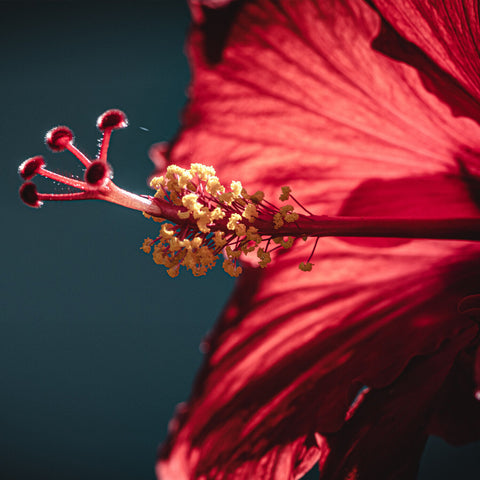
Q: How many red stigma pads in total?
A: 5